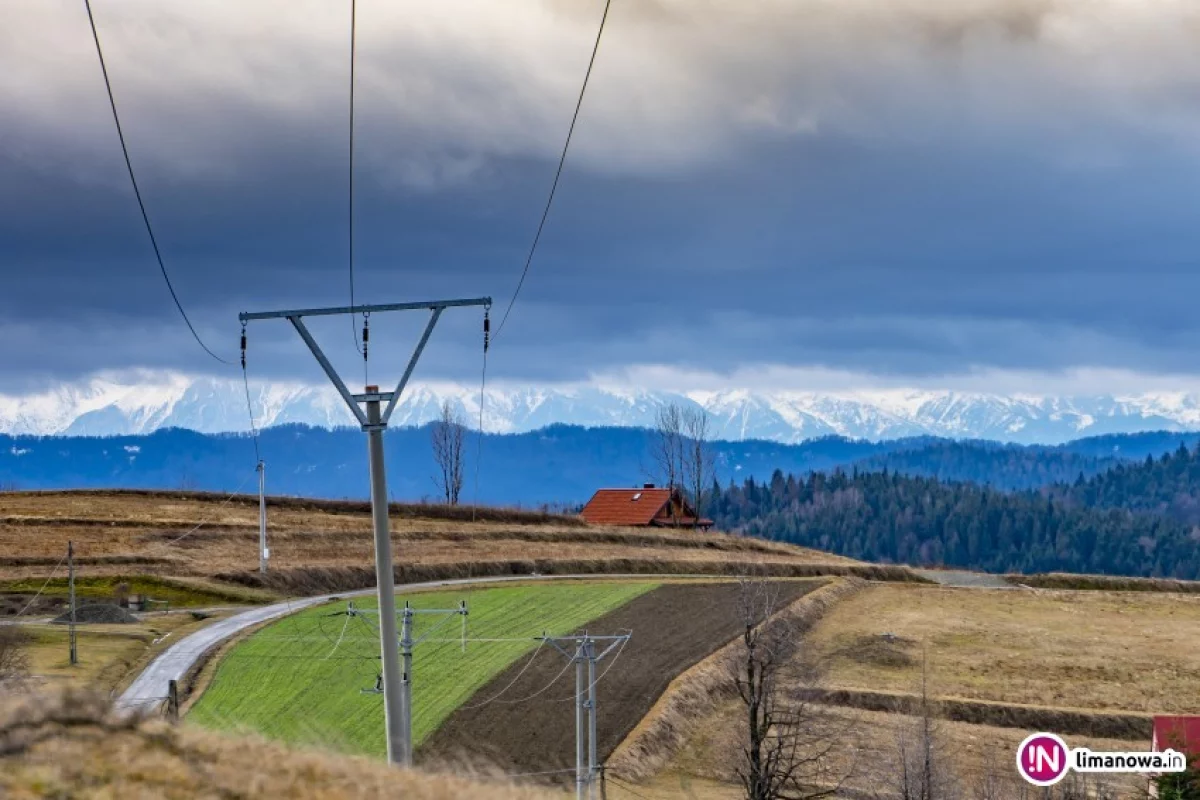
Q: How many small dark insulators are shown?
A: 3